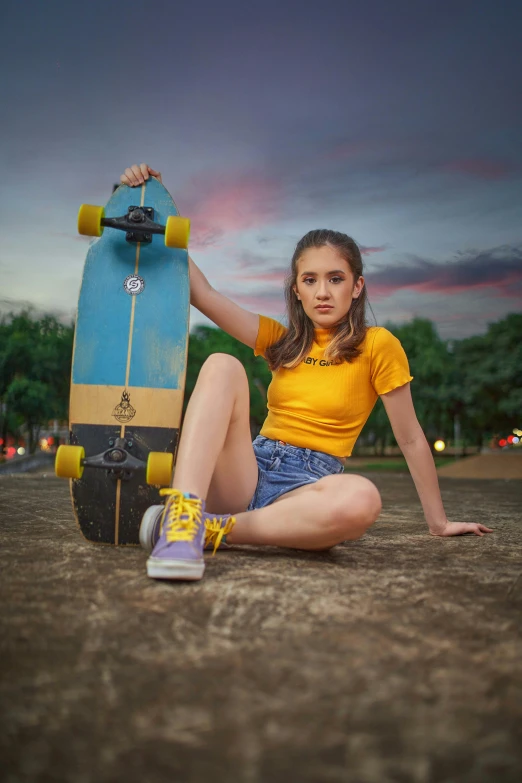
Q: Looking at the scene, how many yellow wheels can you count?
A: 4